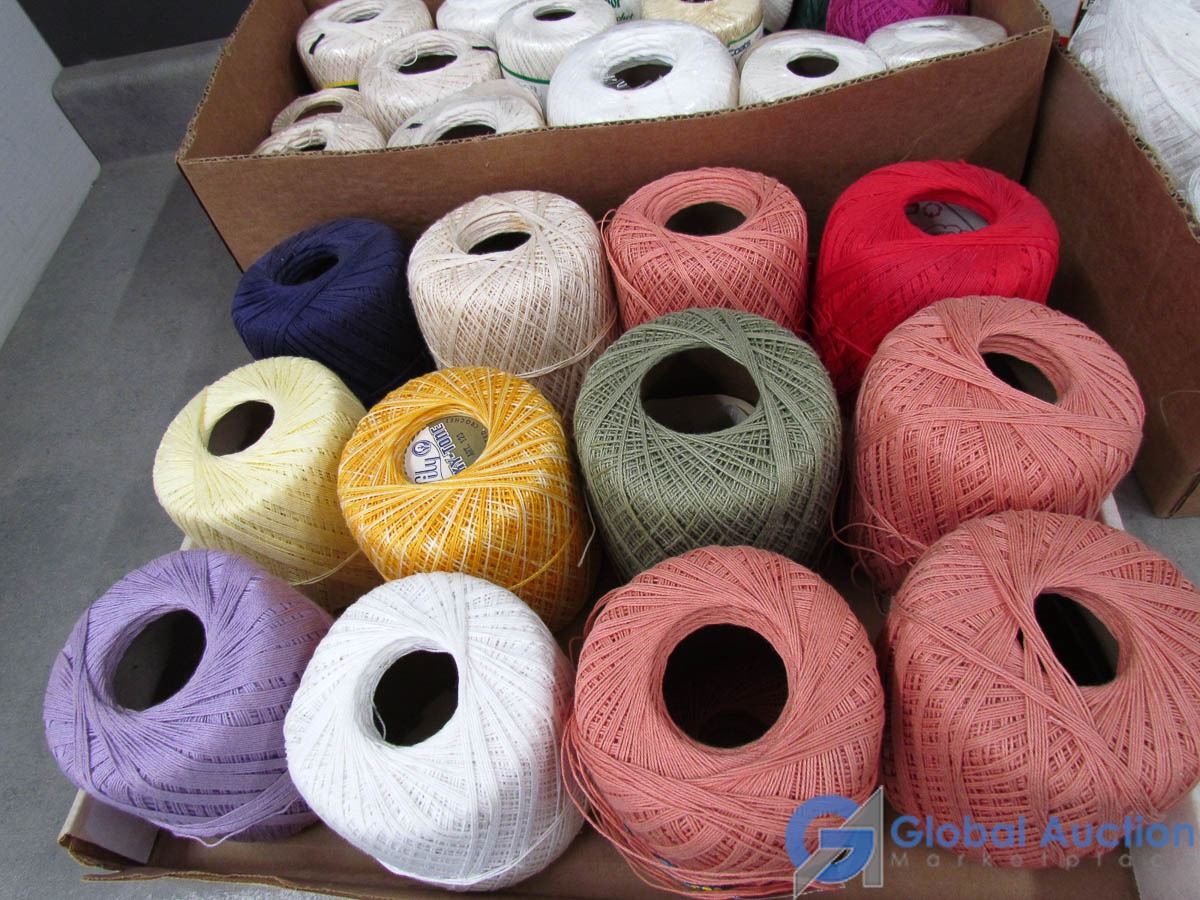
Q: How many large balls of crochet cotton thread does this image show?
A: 12